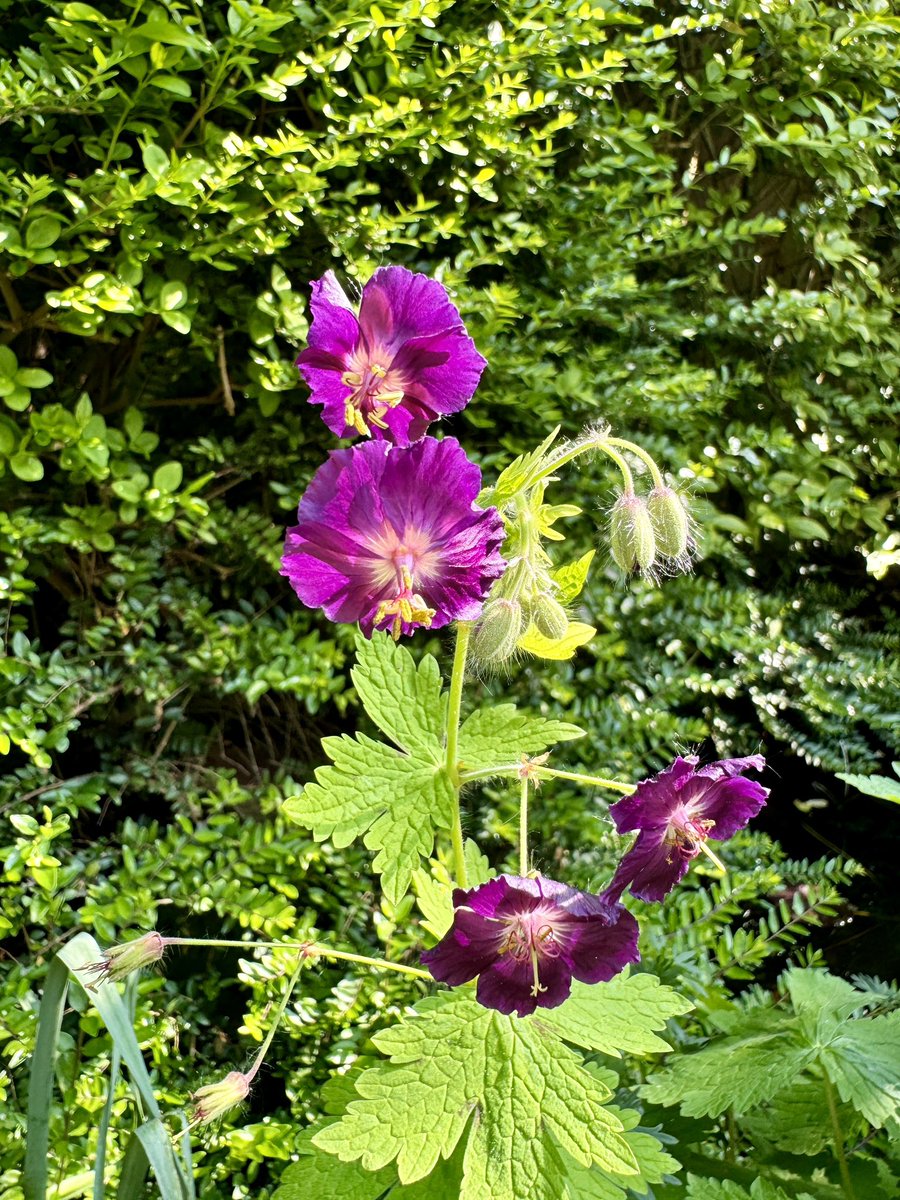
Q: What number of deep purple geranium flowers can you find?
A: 4